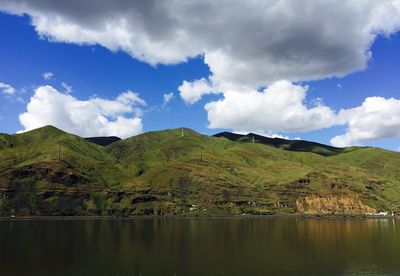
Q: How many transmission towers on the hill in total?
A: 5